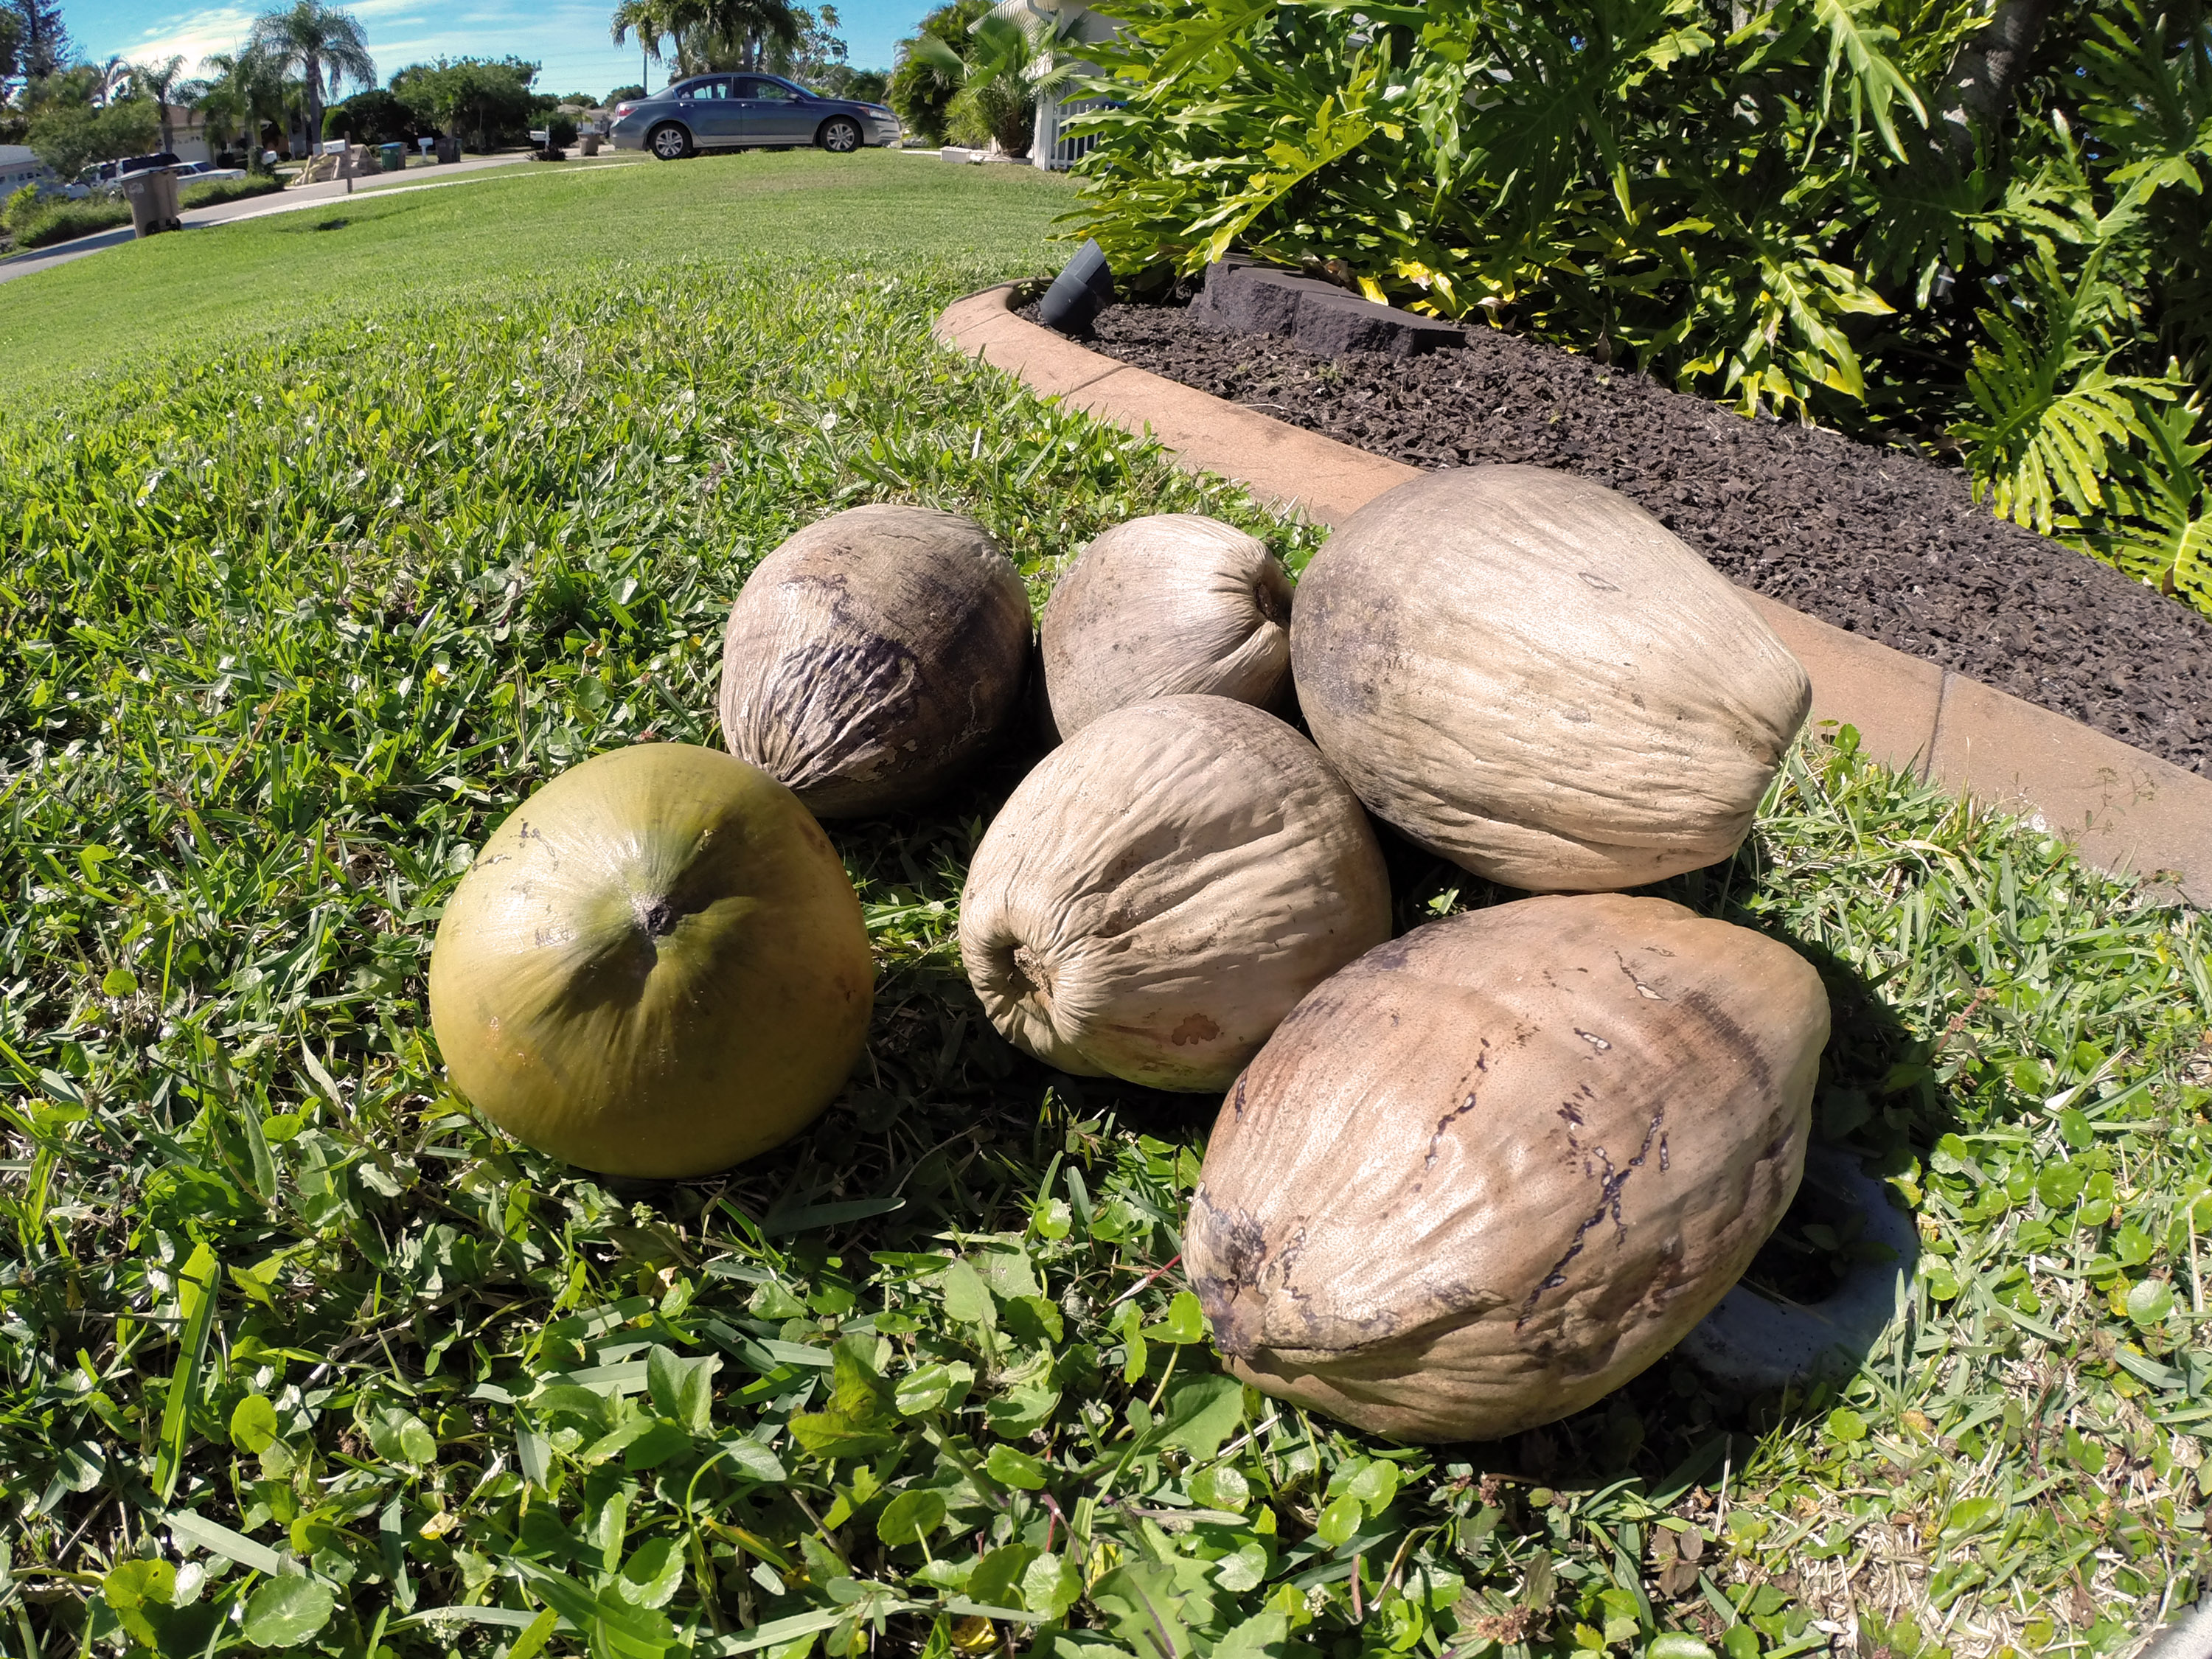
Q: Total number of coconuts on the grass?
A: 6